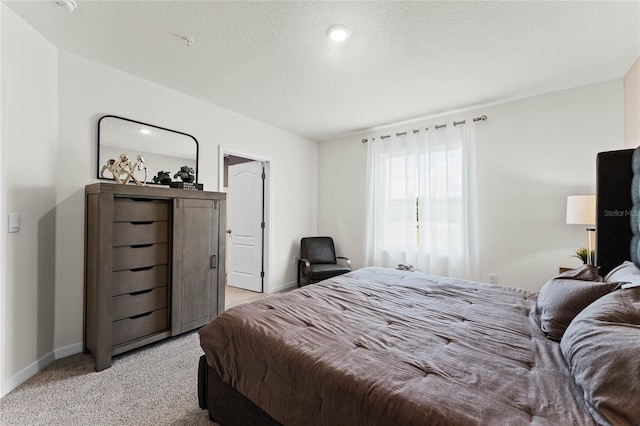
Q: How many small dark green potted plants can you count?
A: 2